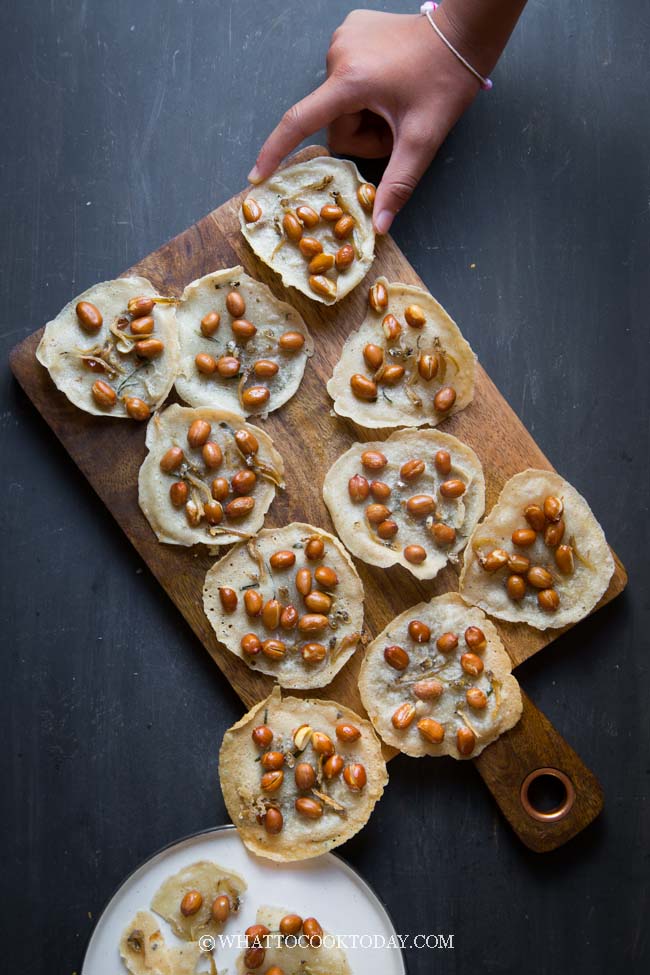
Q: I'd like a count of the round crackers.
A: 10